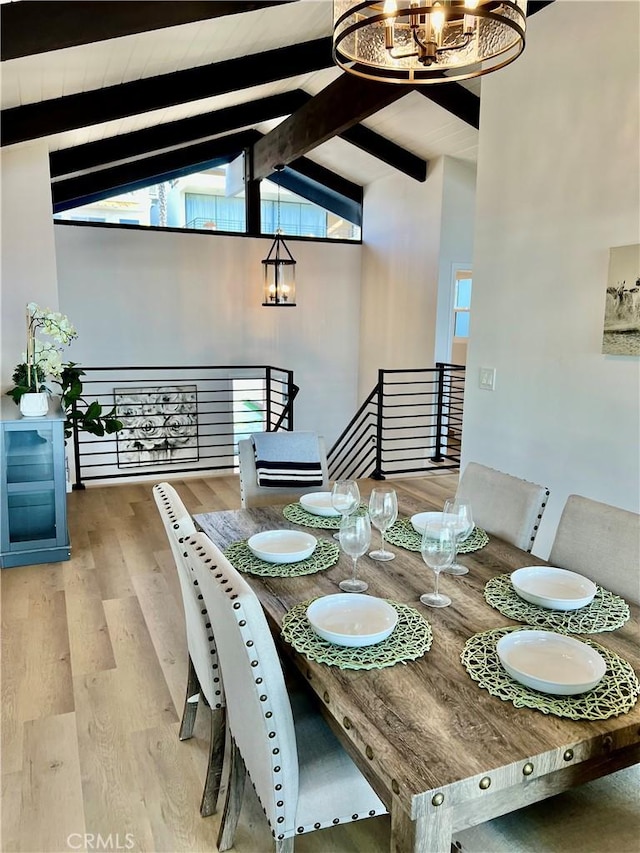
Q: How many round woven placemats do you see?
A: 6